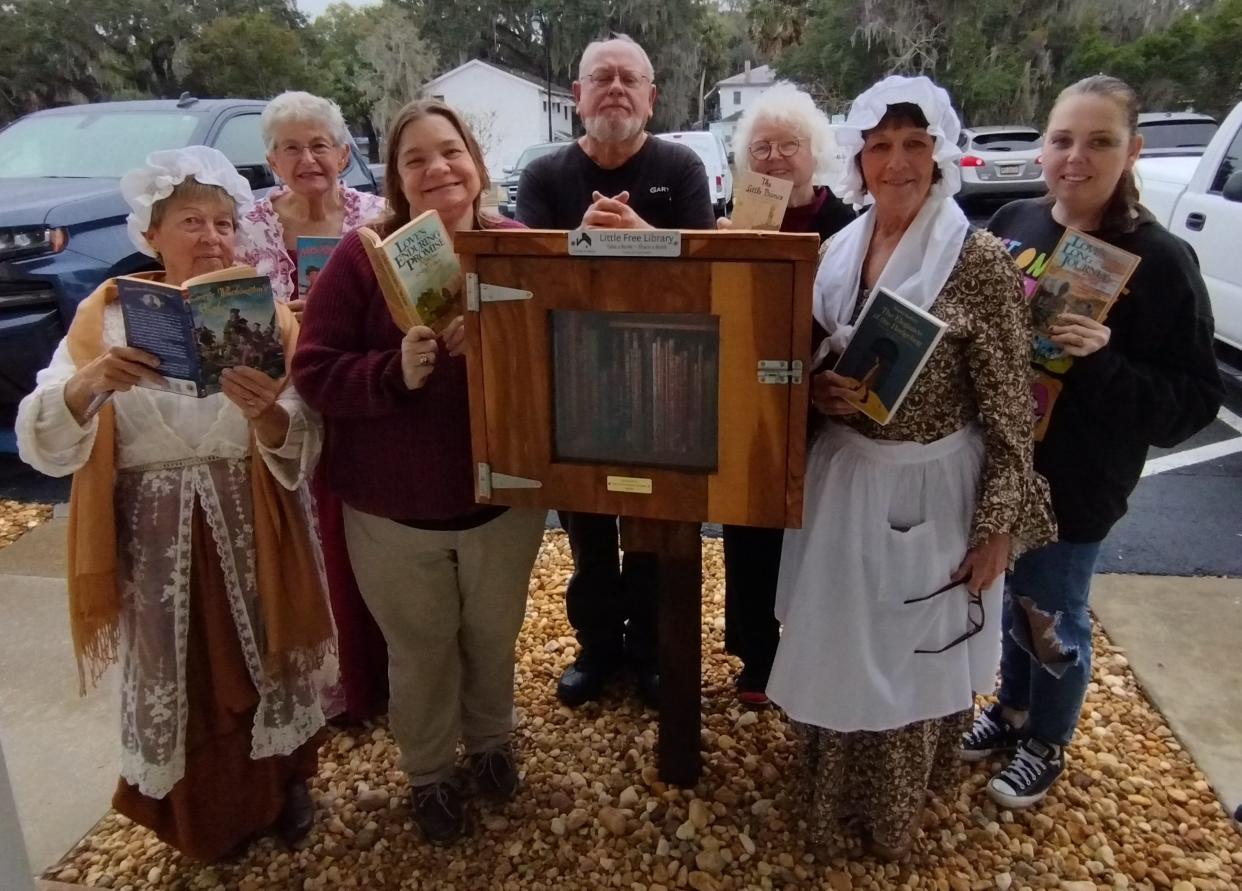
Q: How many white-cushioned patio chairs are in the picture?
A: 0